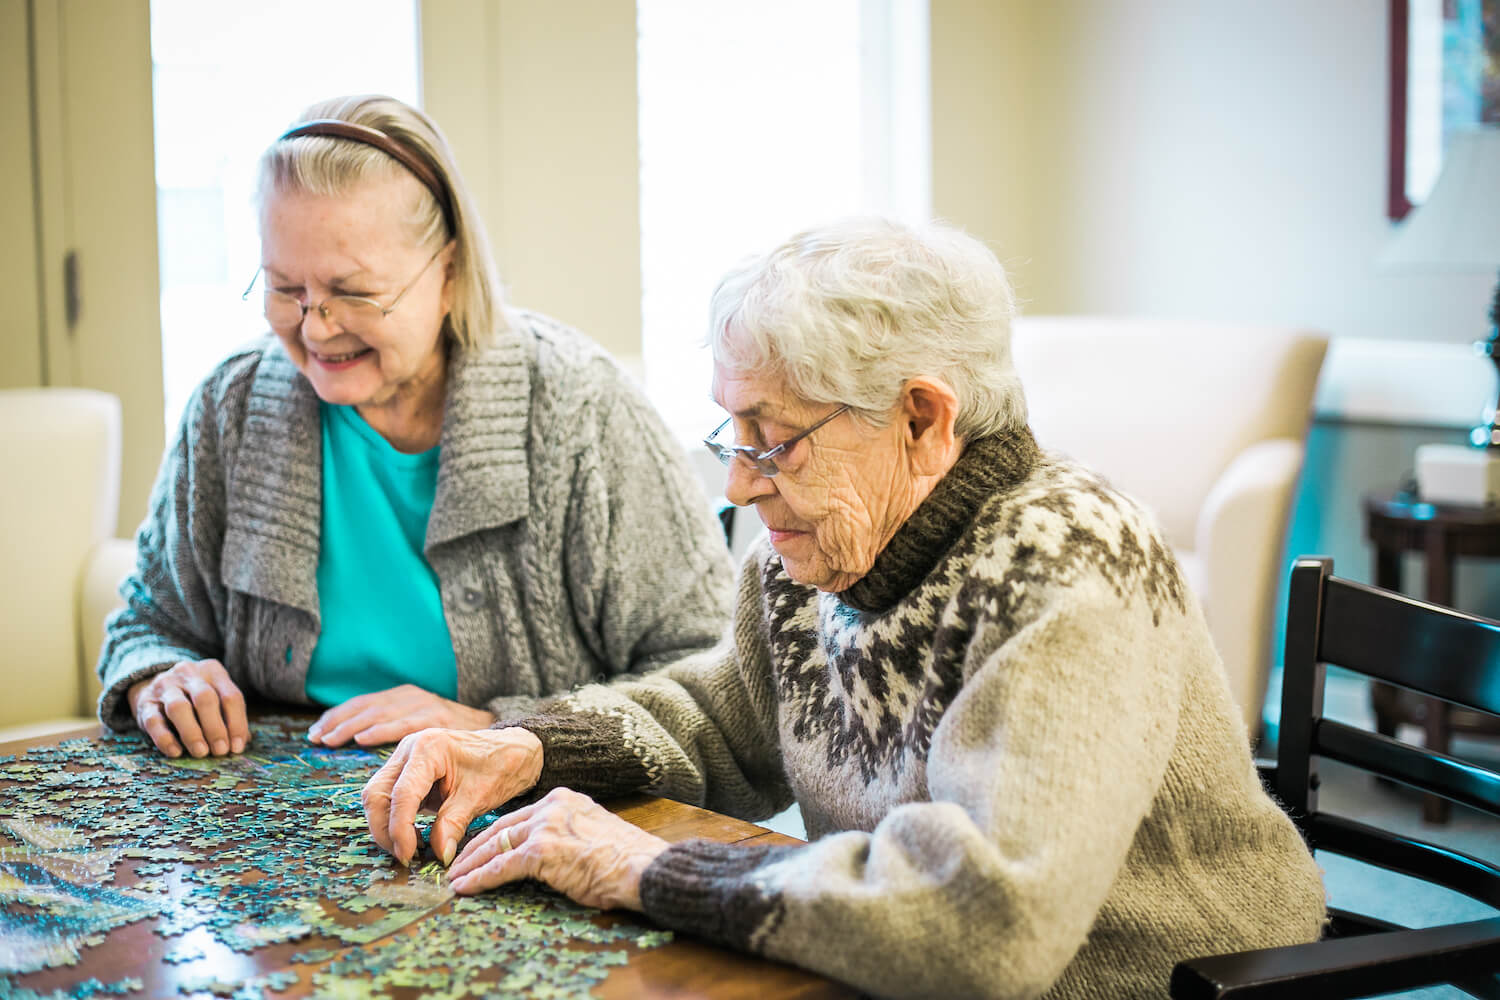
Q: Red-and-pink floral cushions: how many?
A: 0